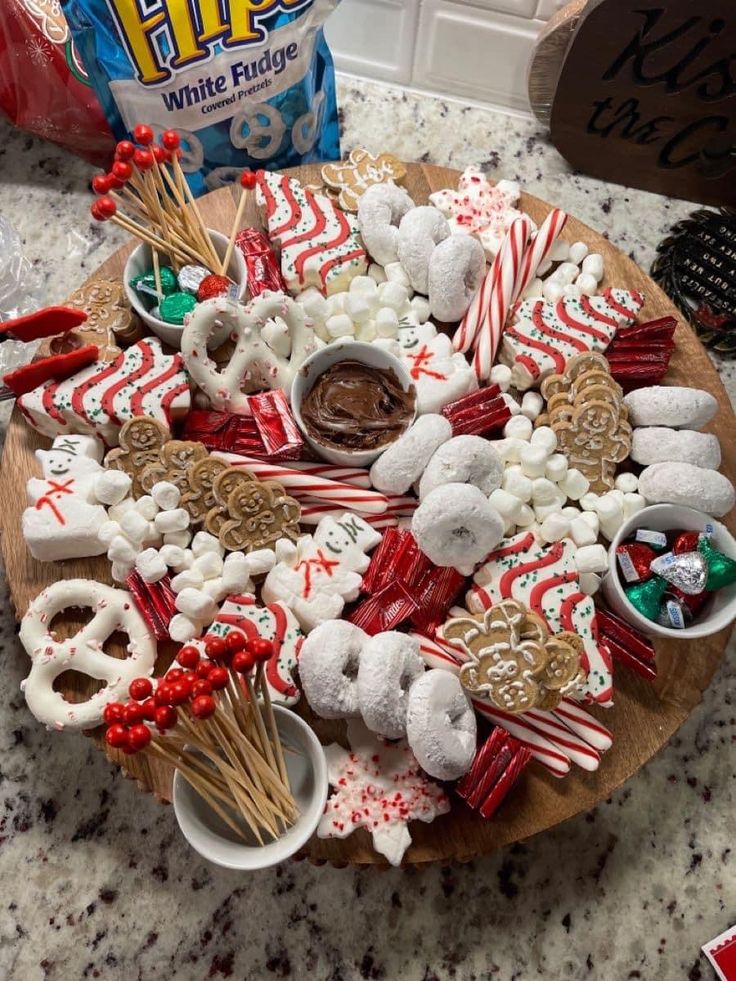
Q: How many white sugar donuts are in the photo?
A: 12